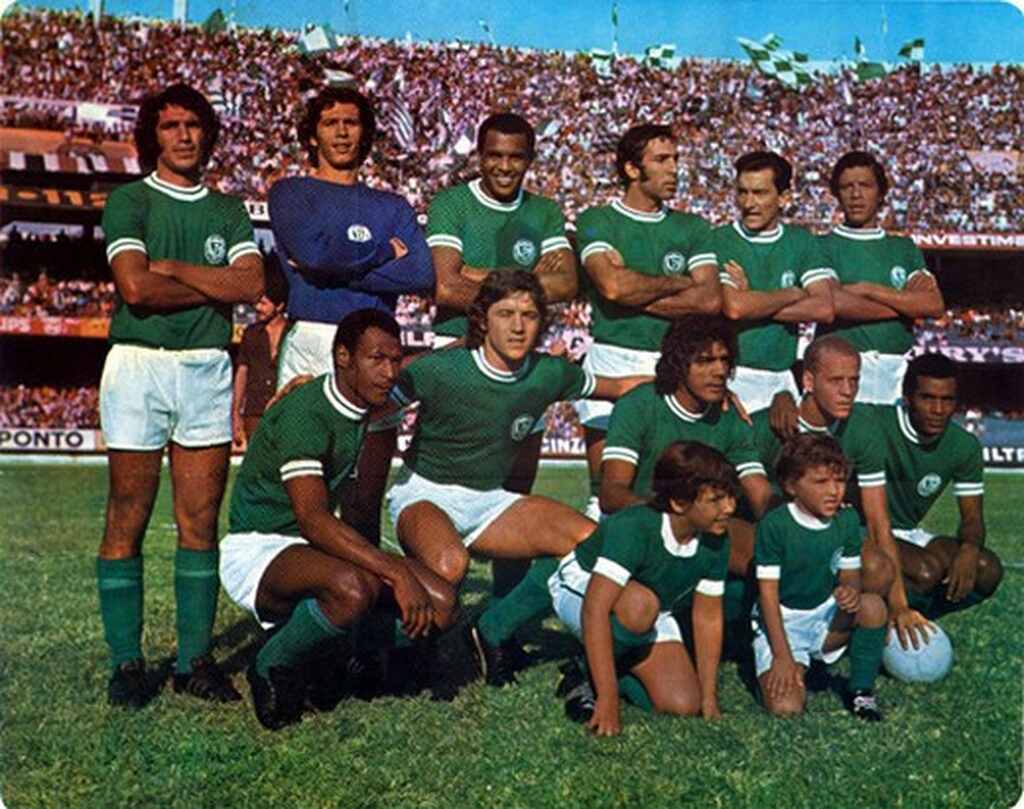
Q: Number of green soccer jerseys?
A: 12